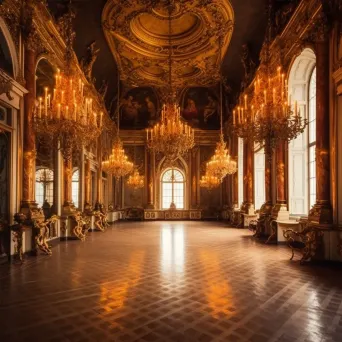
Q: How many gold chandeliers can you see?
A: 7